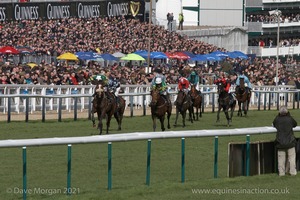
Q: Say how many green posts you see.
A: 7